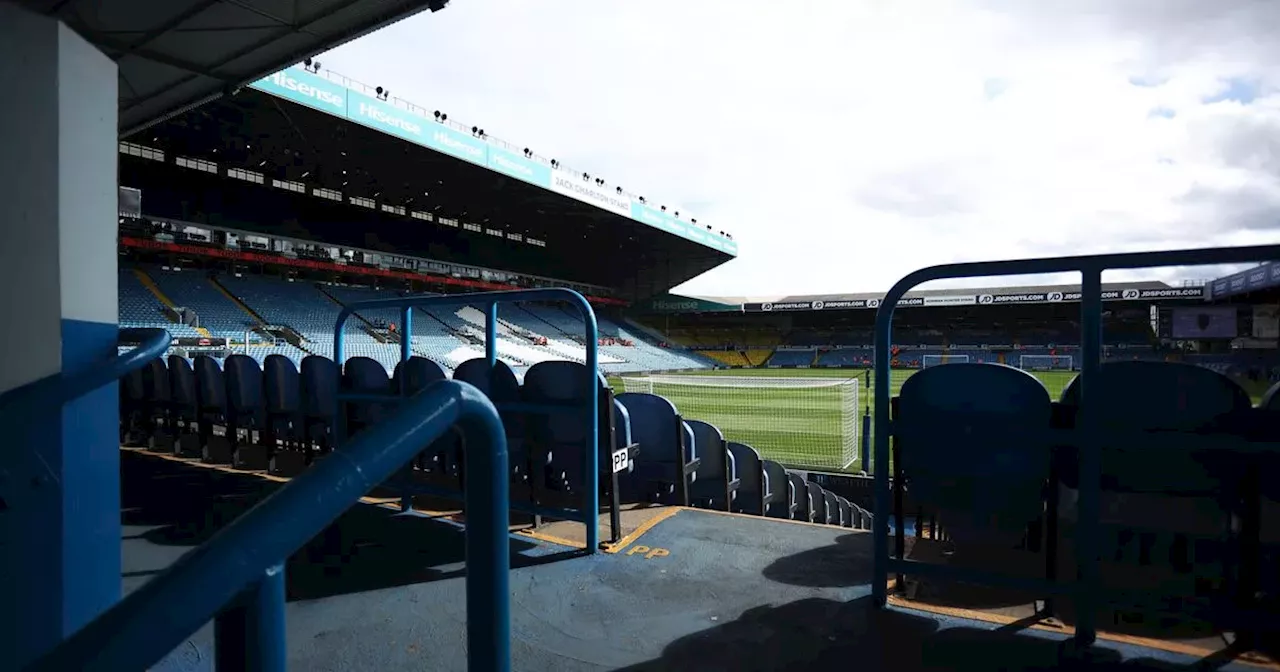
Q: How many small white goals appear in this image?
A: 2